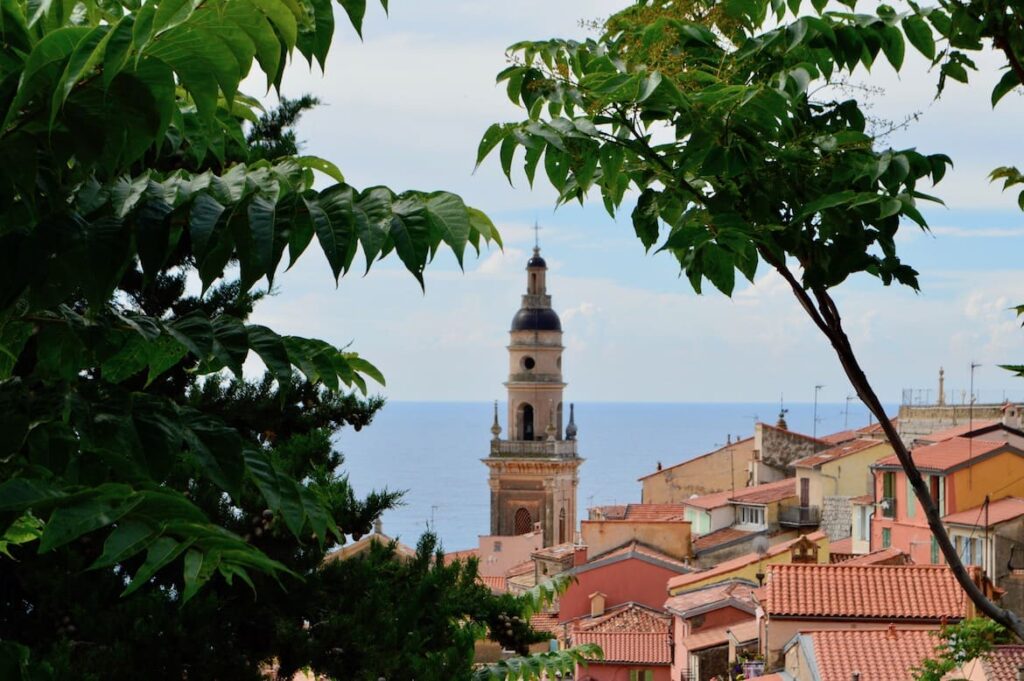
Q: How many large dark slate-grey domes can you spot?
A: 1